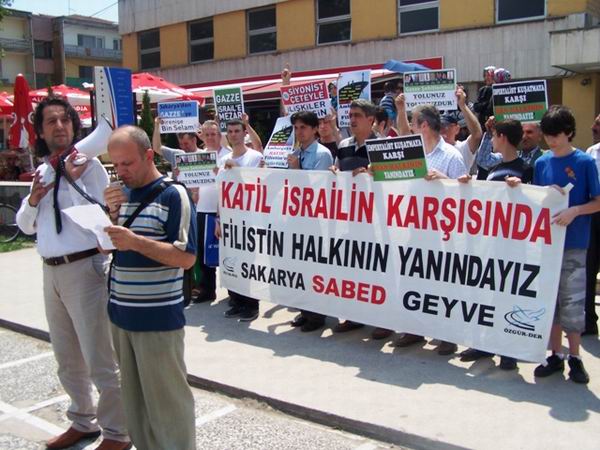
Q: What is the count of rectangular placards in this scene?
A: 9